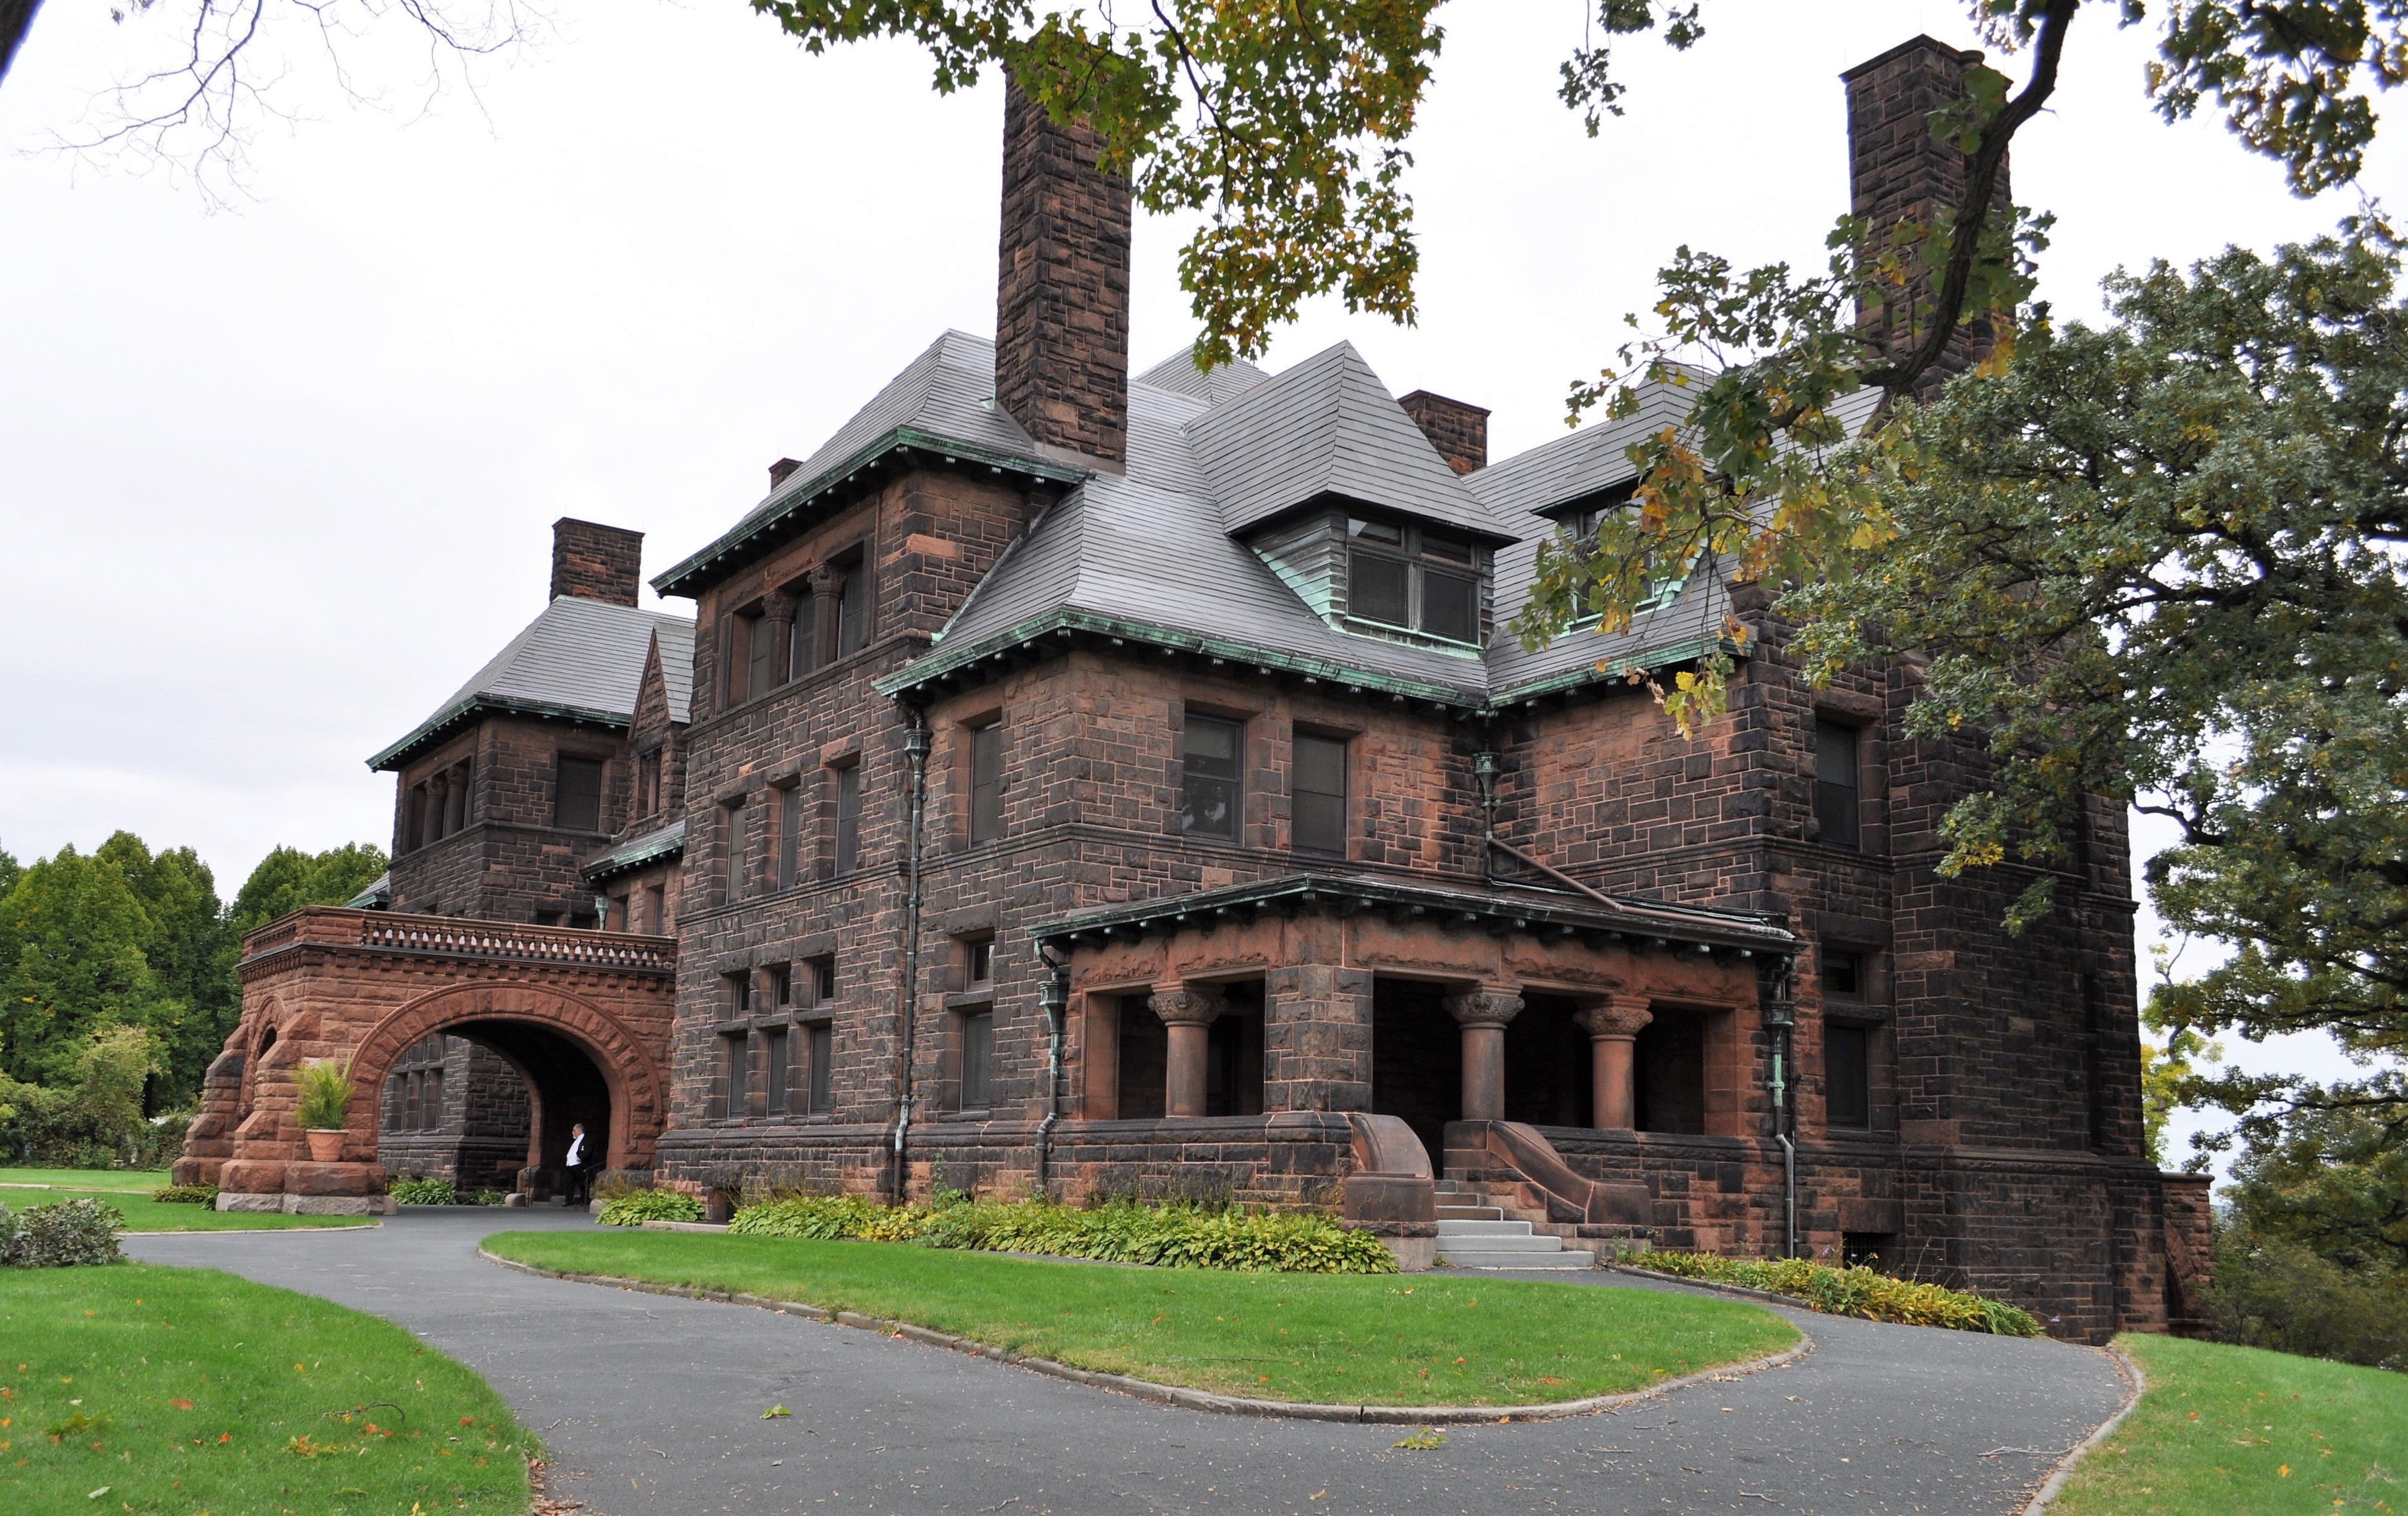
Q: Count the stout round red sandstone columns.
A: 3